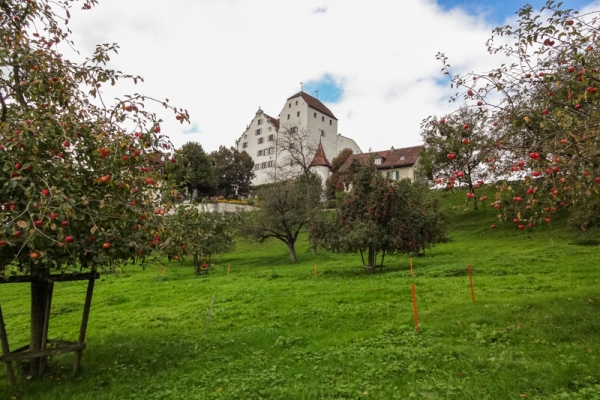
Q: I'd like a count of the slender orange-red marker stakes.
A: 6